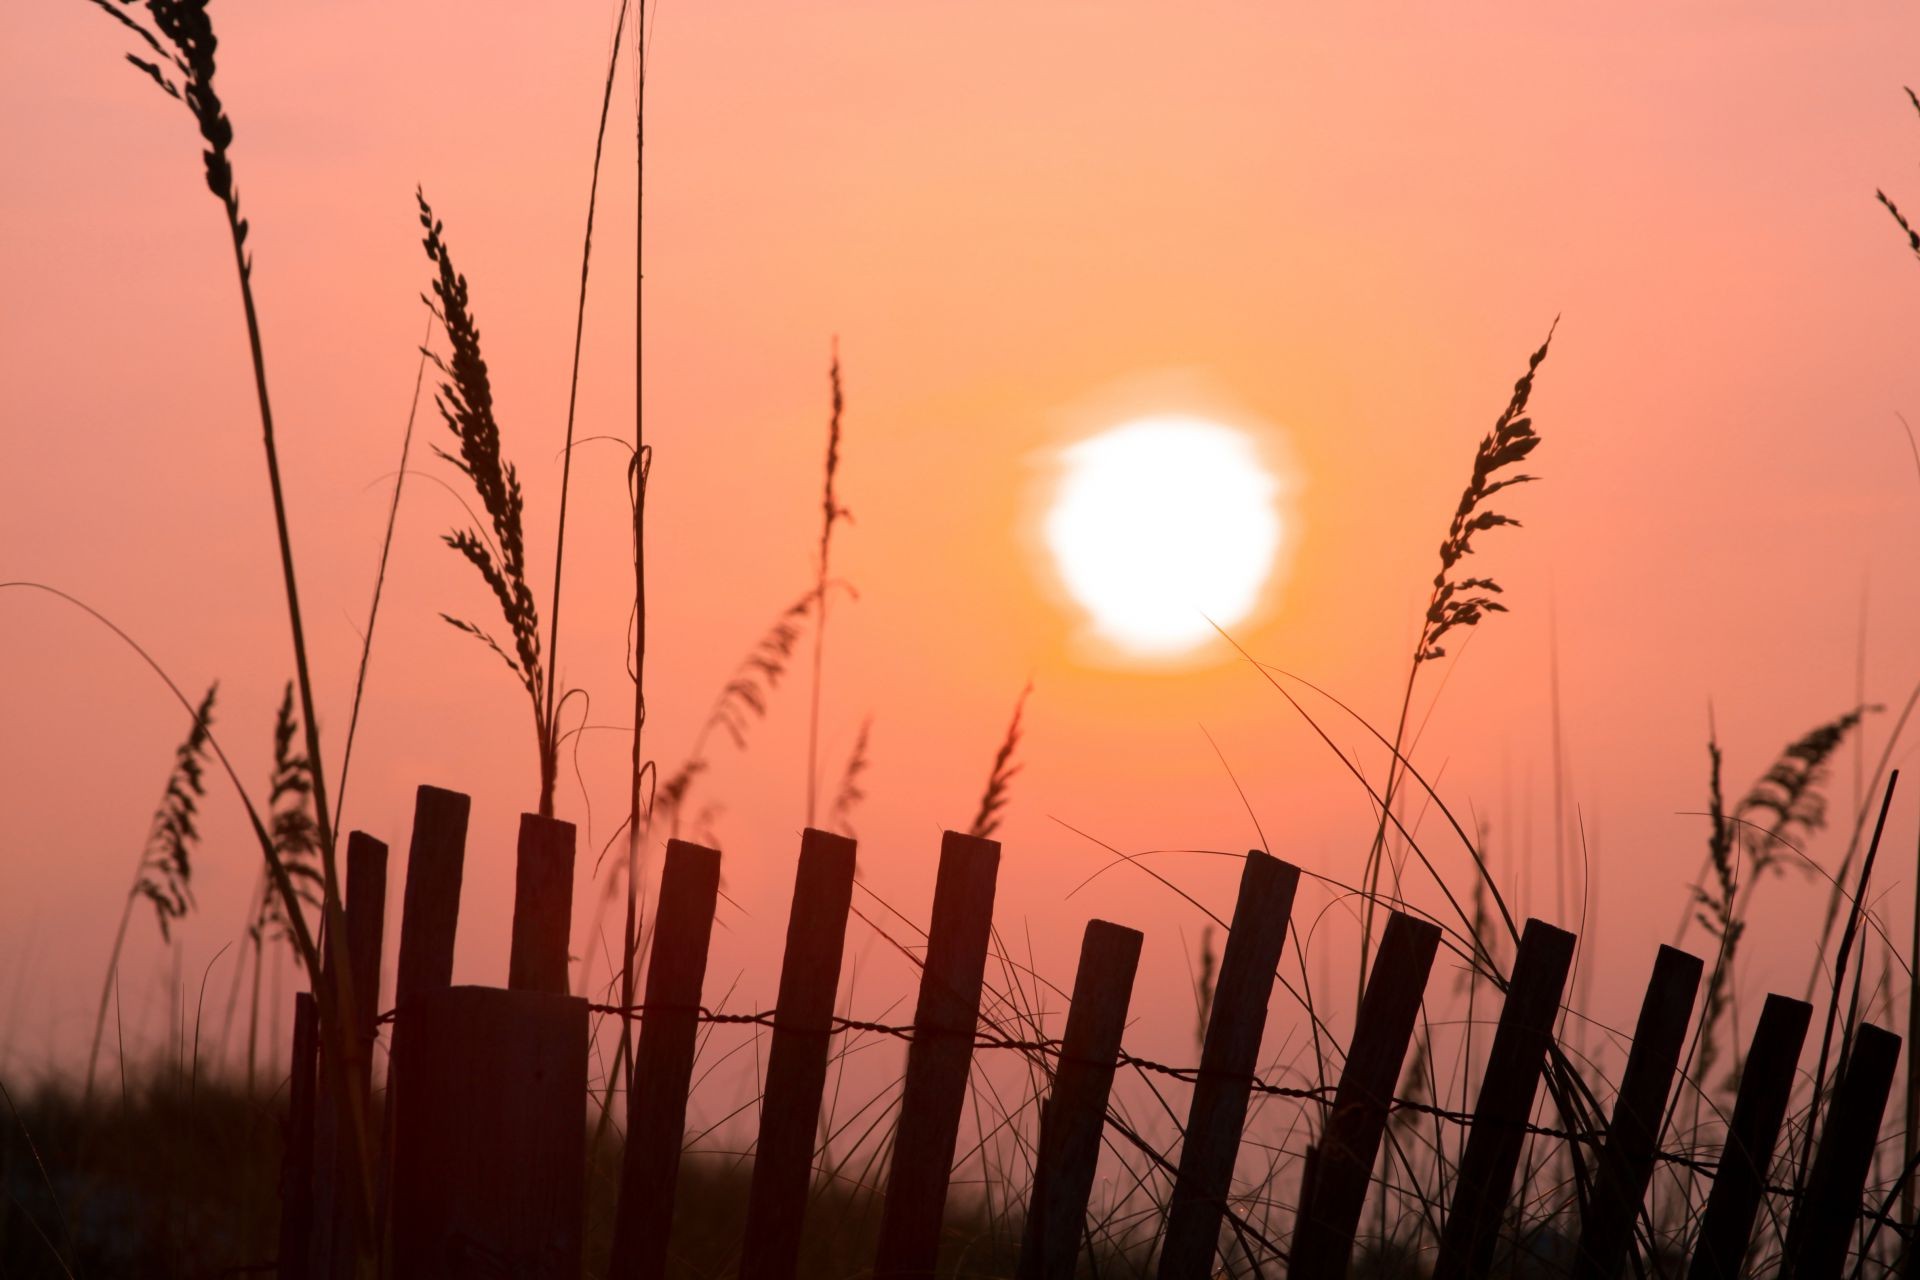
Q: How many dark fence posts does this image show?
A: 15